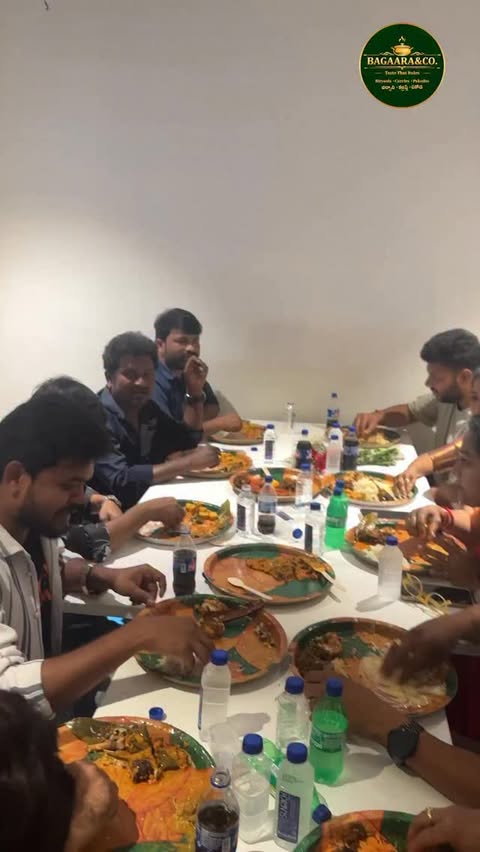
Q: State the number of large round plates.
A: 12